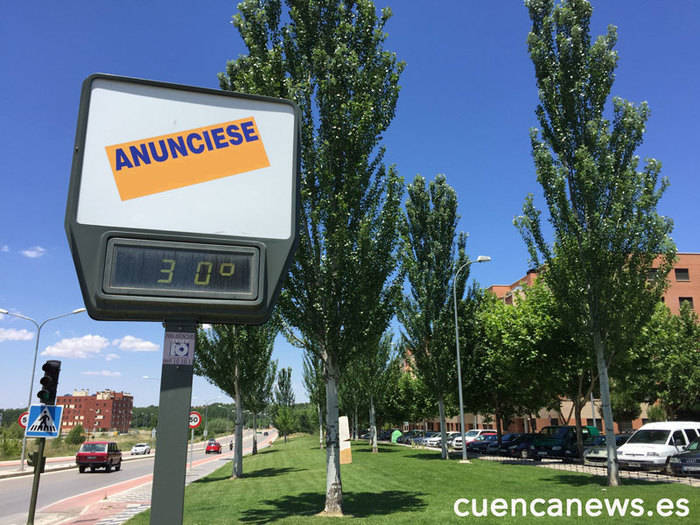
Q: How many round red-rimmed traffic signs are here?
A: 2